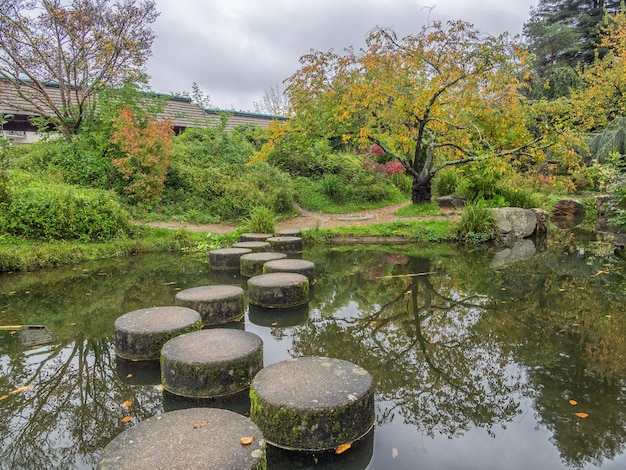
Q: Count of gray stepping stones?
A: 13